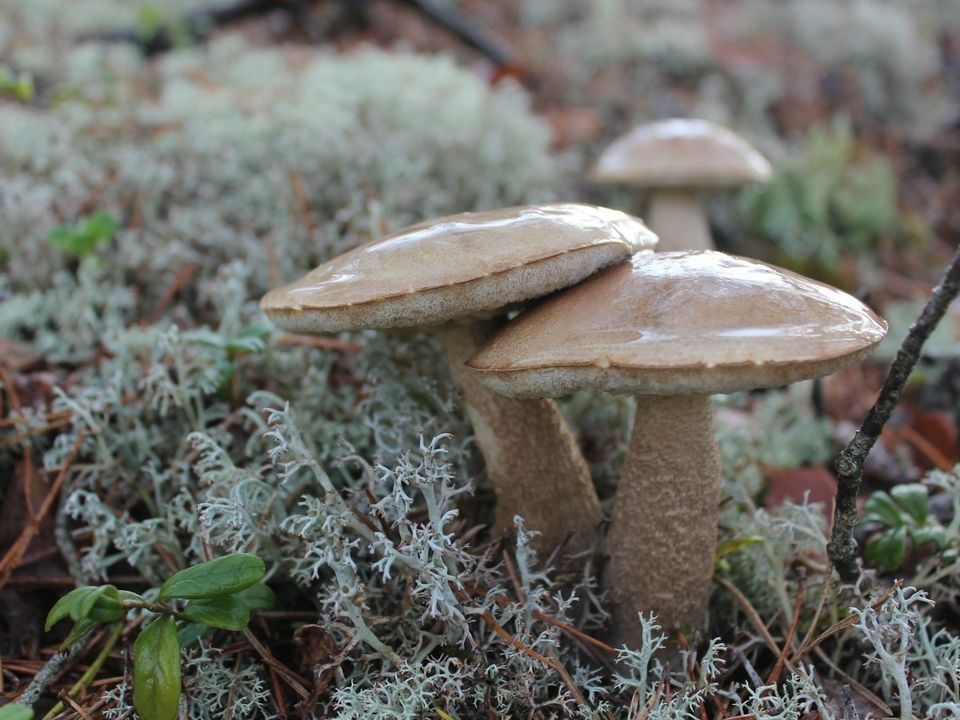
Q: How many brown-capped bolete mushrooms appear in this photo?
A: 3